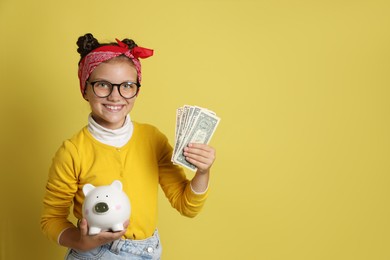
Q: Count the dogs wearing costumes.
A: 0